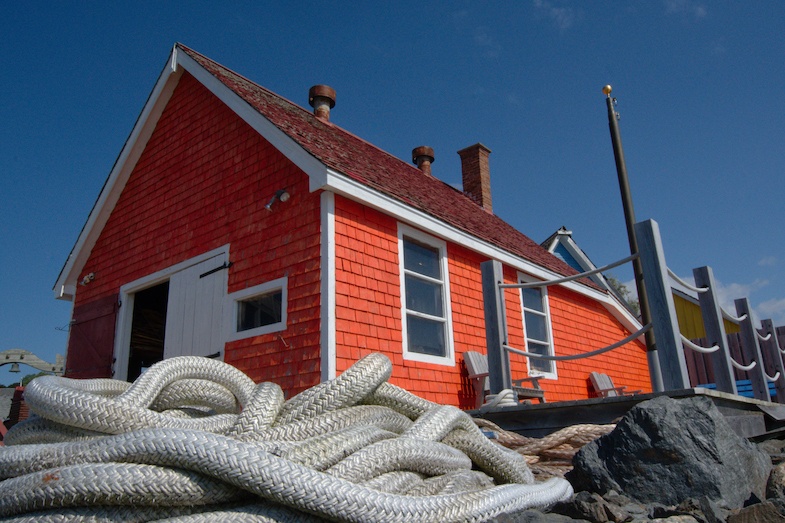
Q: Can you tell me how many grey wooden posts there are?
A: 5